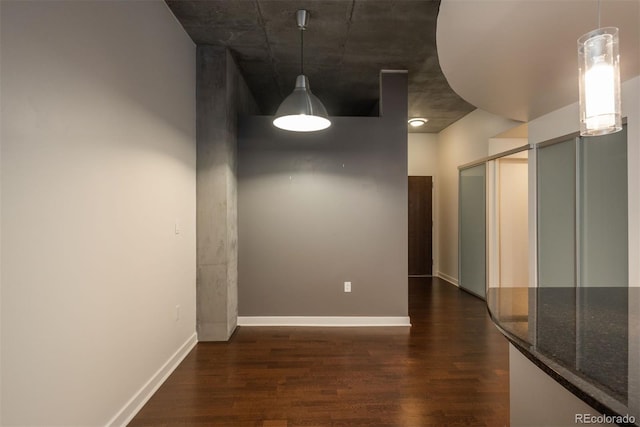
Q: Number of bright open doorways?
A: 1